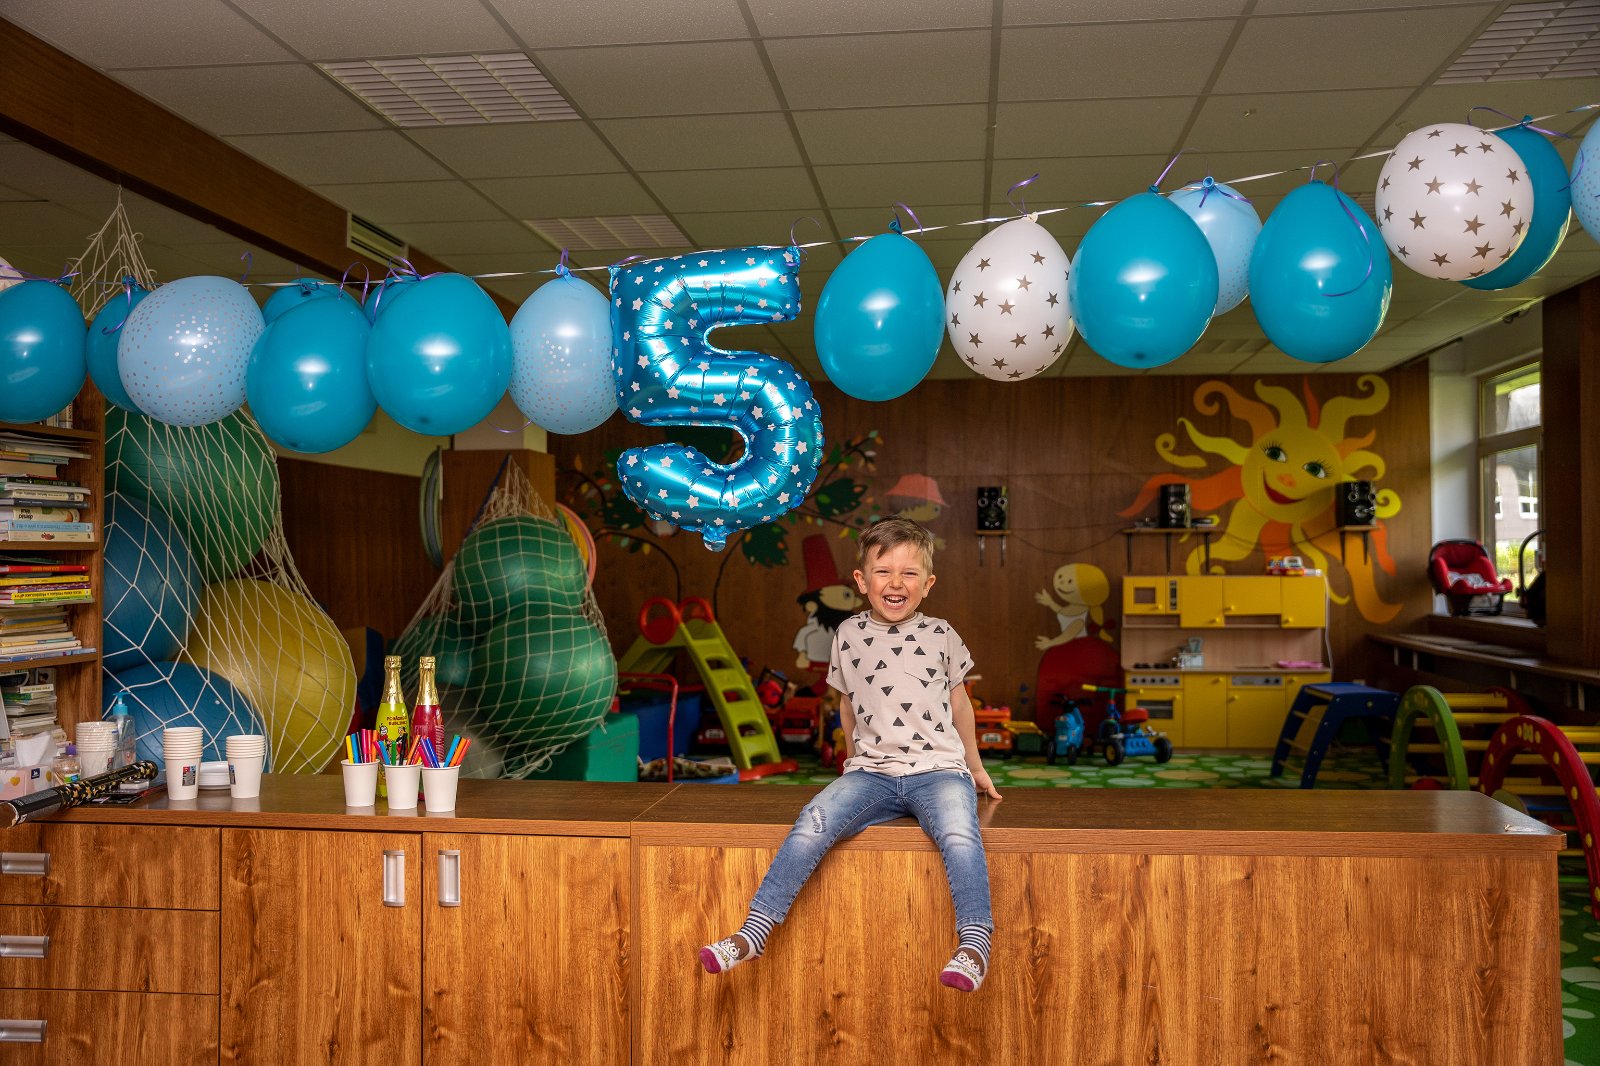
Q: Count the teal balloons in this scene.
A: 10